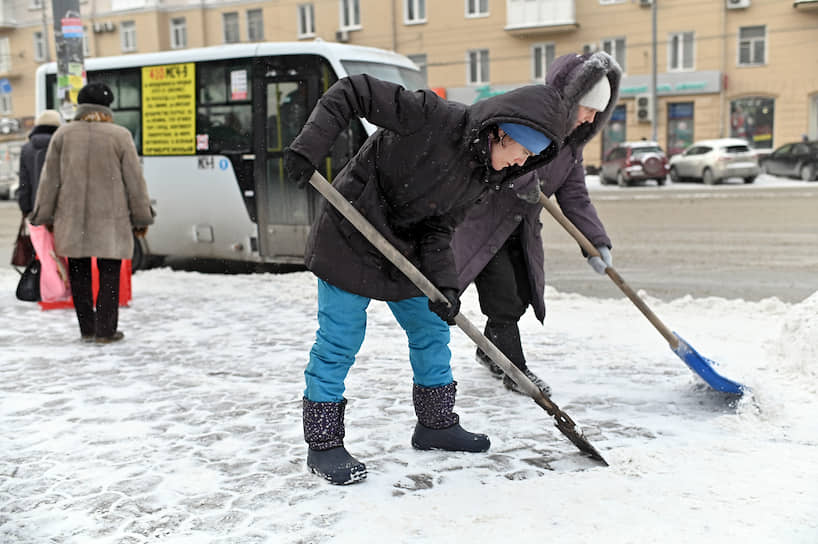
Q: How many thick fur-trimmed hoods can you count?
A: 1